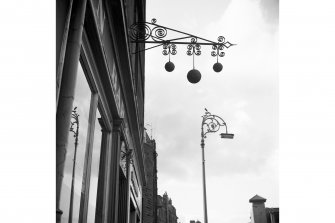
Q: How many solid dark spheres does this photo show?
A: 3